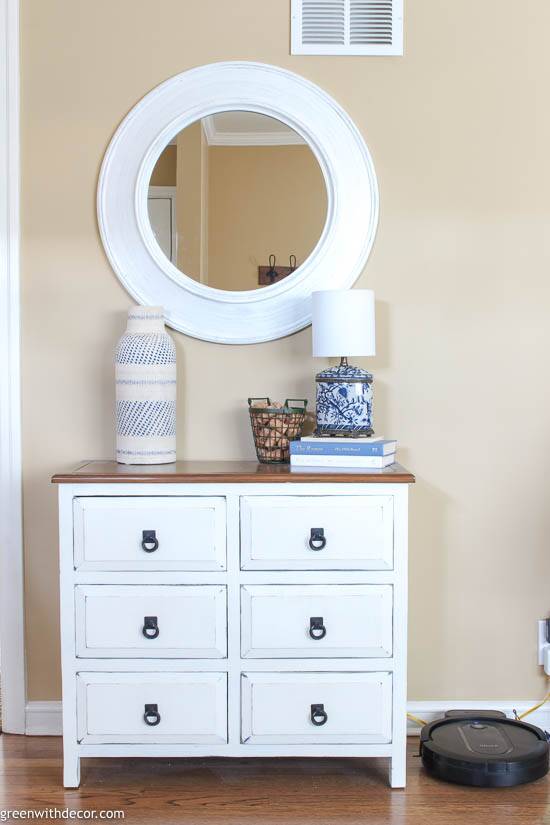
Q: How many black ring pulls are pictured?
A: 6